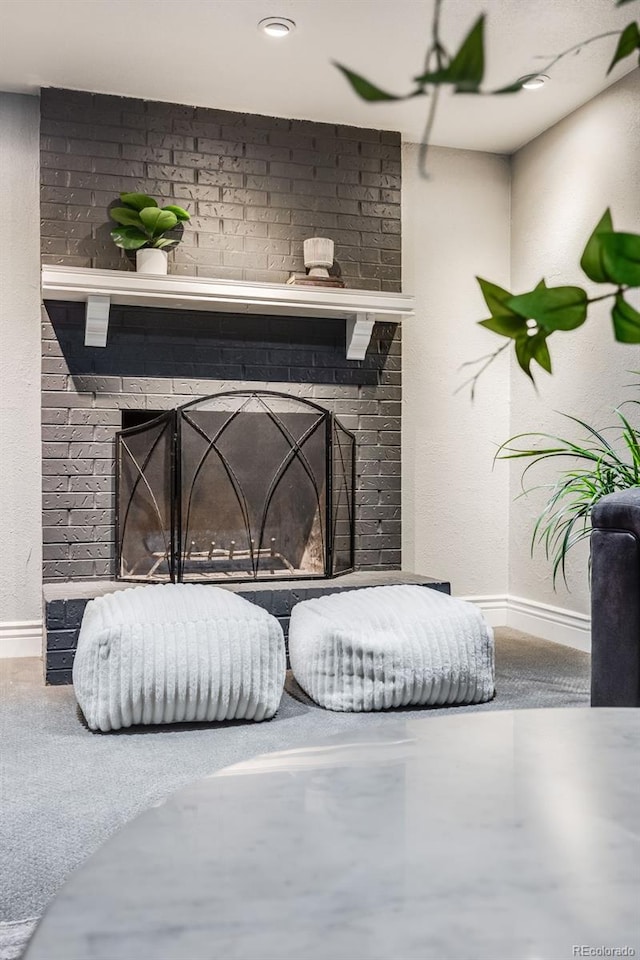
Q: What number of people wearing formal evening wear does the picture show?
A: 0